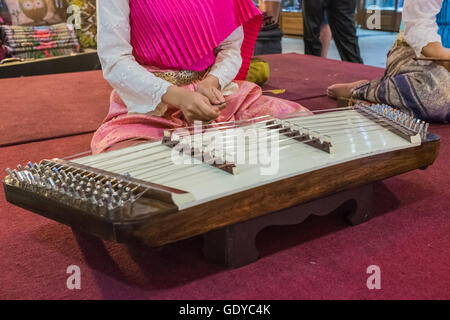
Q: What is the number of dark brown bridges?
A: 2